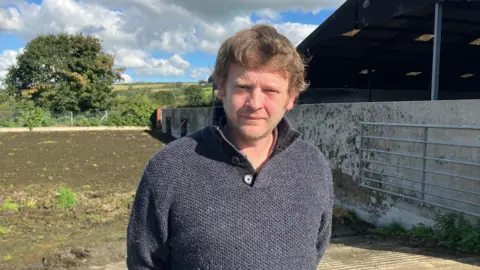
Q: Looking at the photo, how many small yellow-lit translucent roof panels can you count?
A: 6